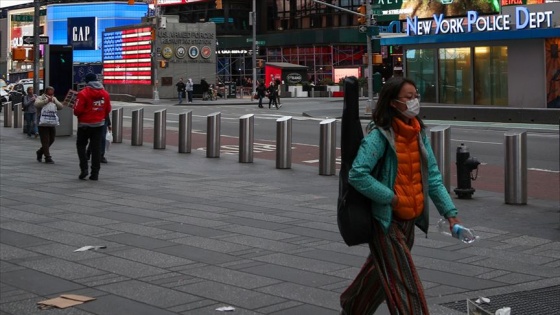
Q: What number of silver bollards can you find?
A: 12